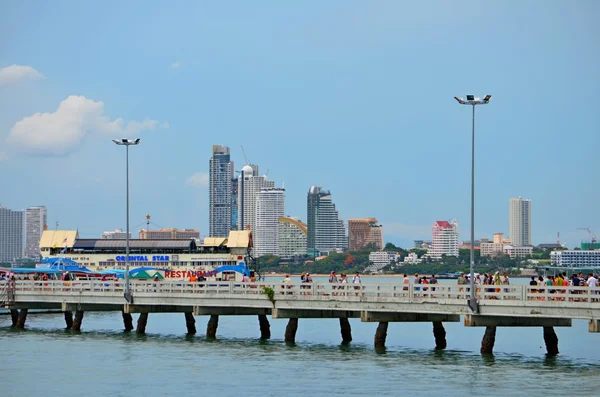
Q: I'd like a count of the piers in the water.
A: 15